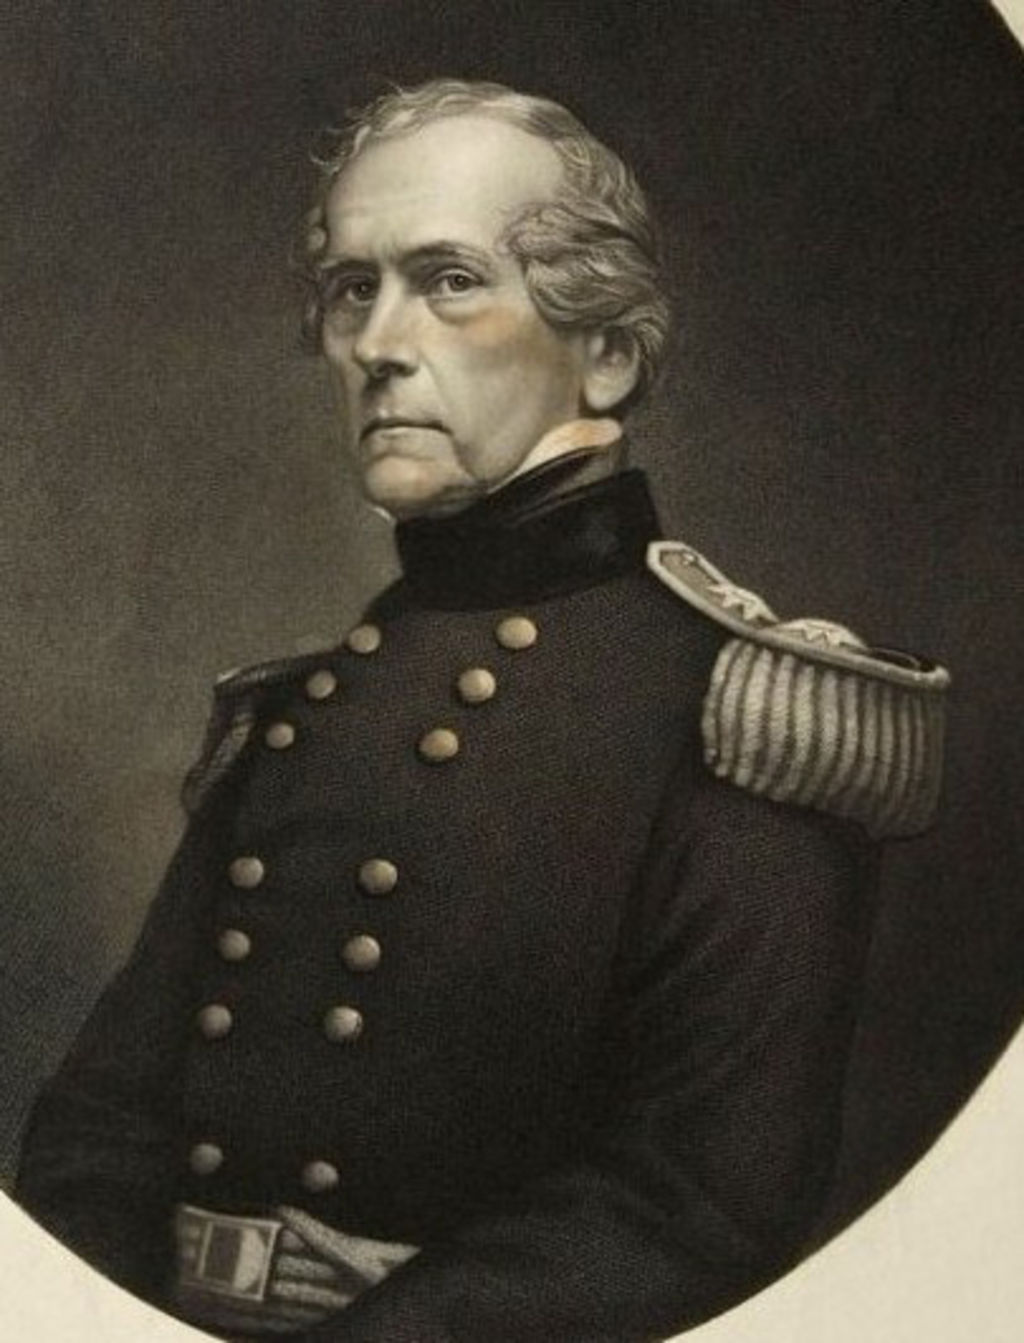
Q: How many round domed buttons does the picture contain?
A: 14